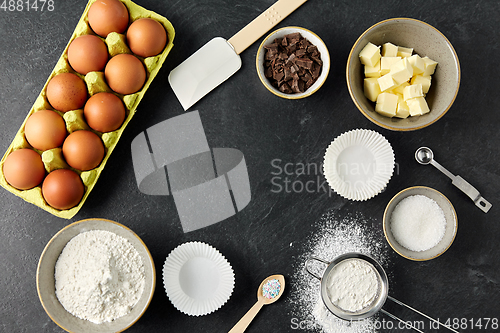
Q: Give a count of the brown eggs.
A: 10